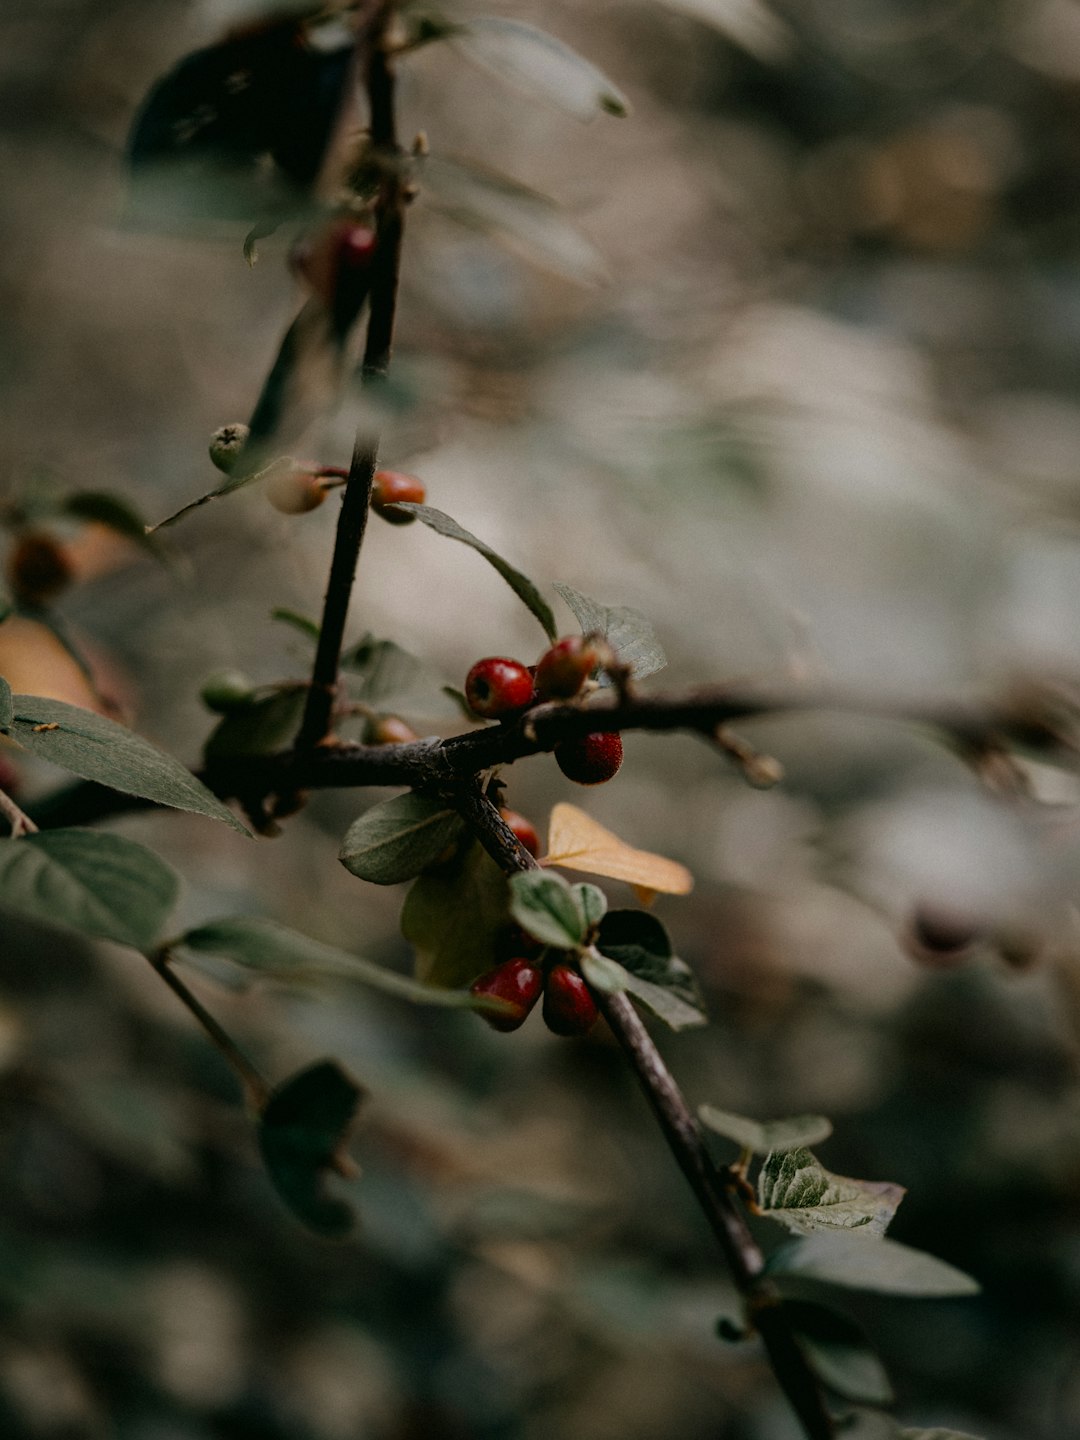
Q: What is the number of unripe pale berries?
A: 2